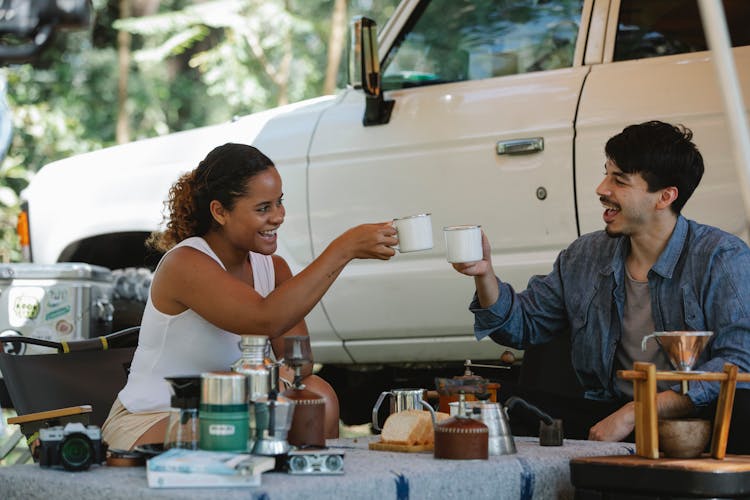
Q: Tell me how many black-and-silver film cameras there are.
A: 1